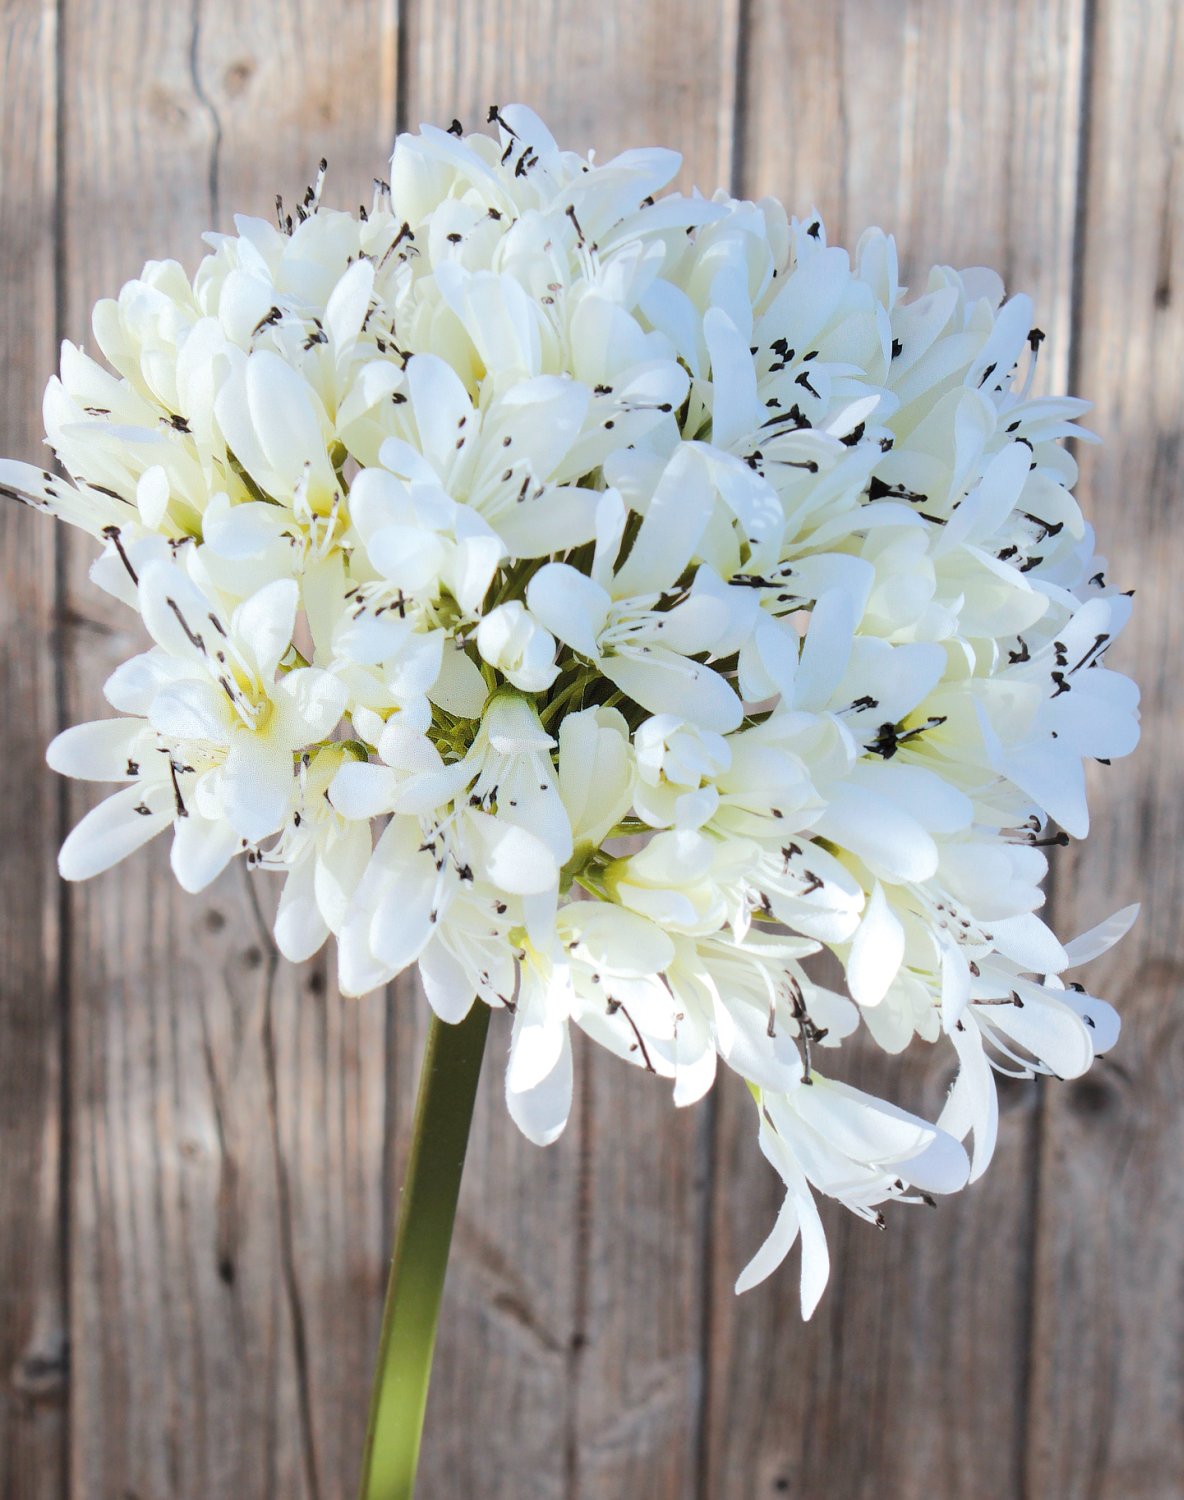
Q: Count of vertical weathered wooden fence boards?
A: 5